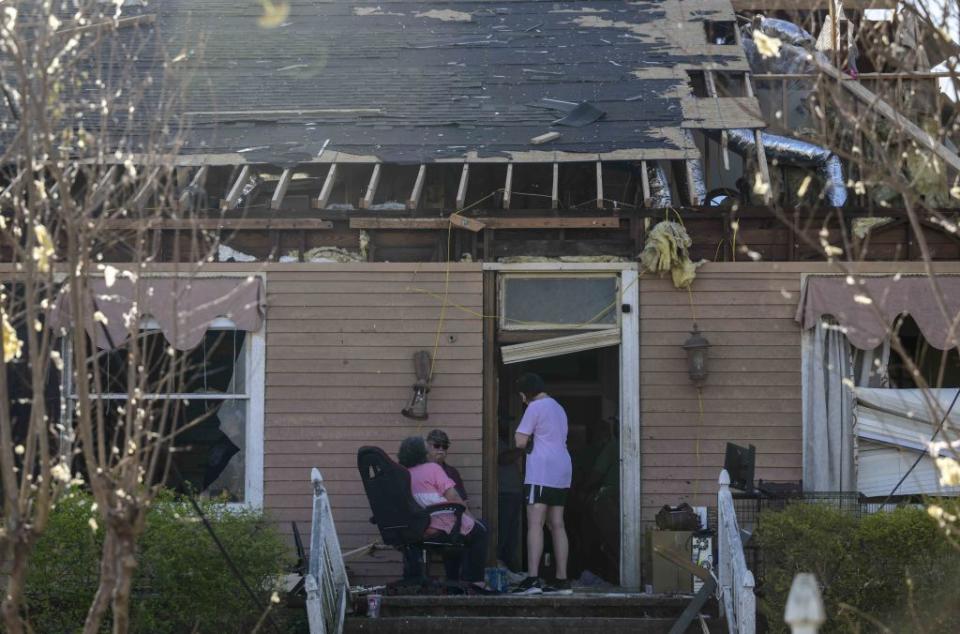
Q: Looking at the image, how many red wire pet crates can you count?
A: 0